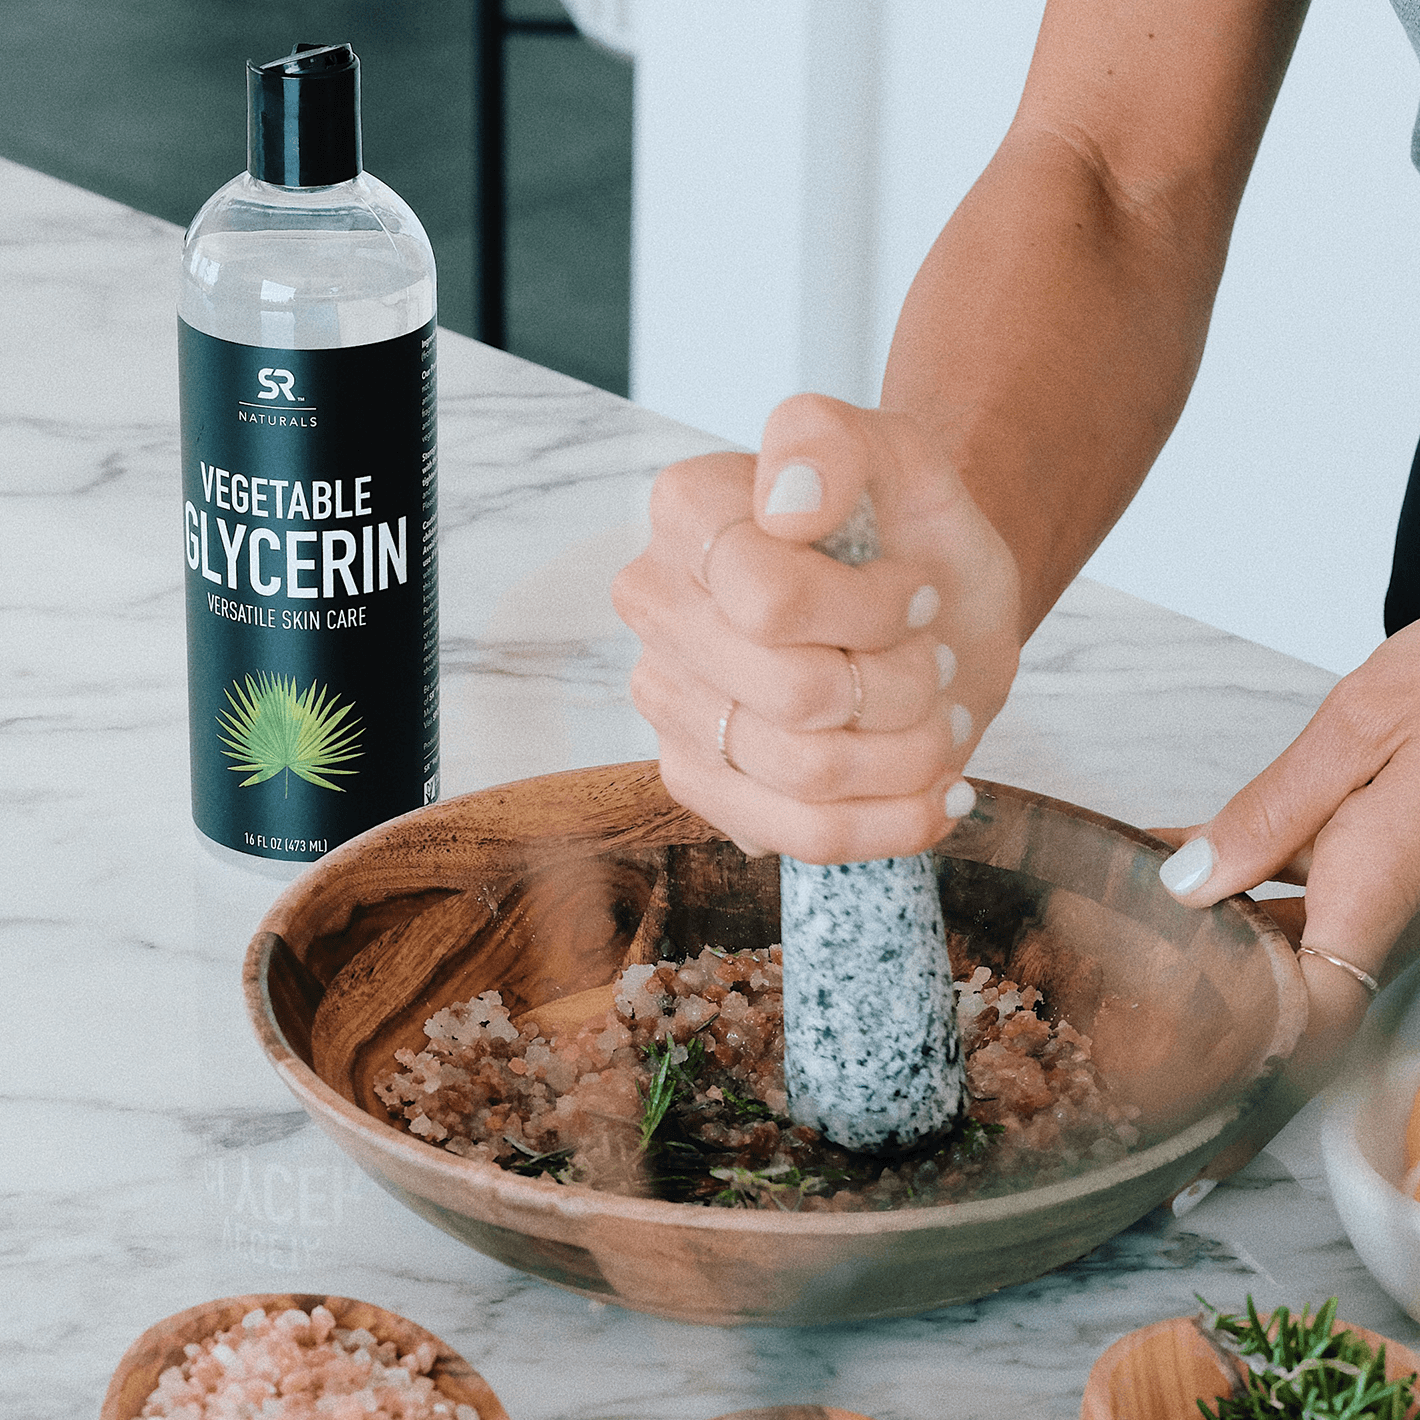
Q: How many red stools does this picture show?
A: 0